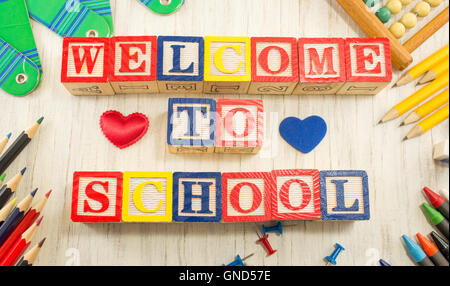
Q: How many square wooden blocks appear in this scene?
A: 15